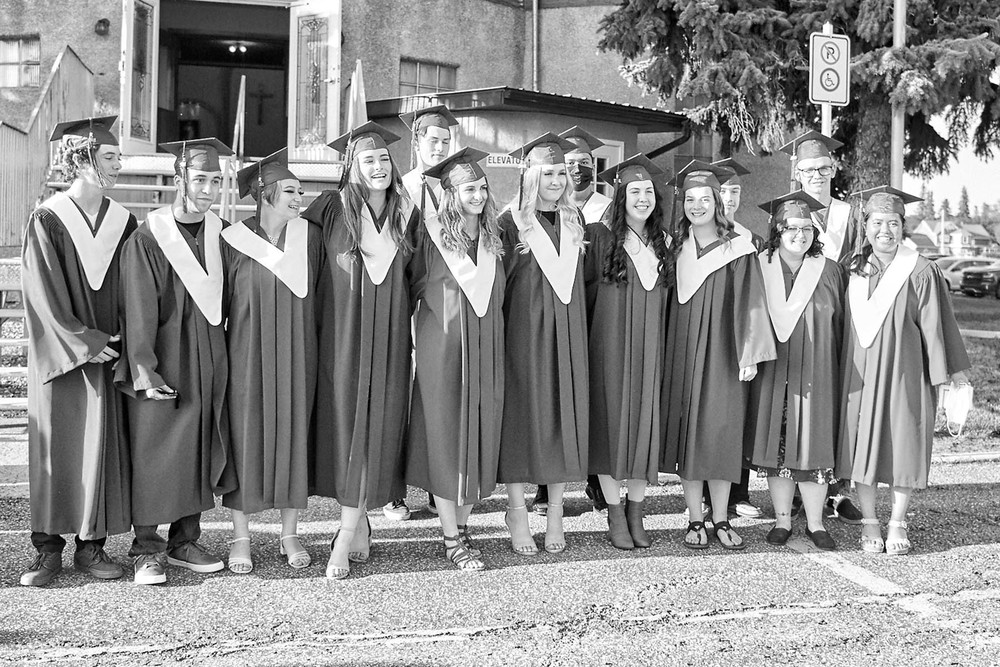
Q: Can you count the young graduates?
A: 14